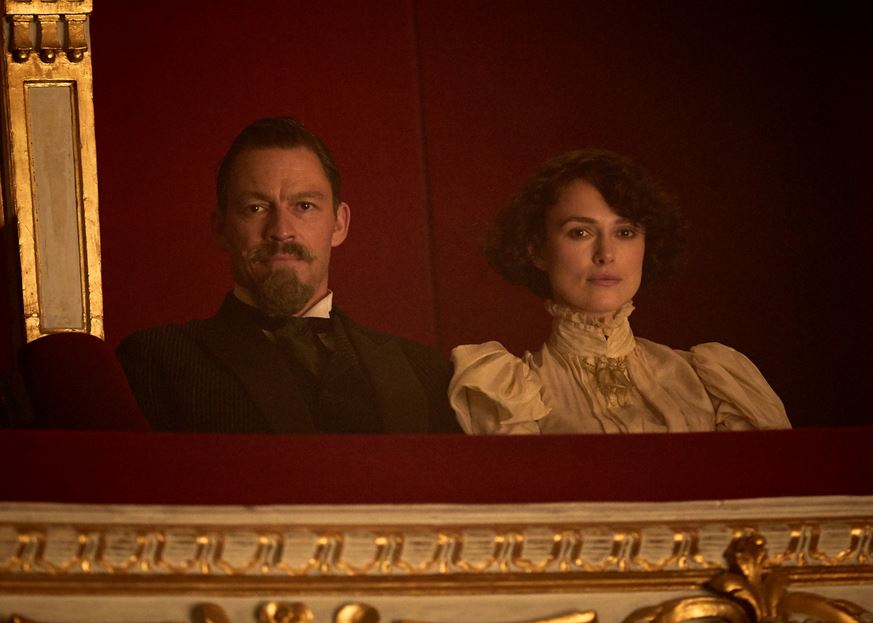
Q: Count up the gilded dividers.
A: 1